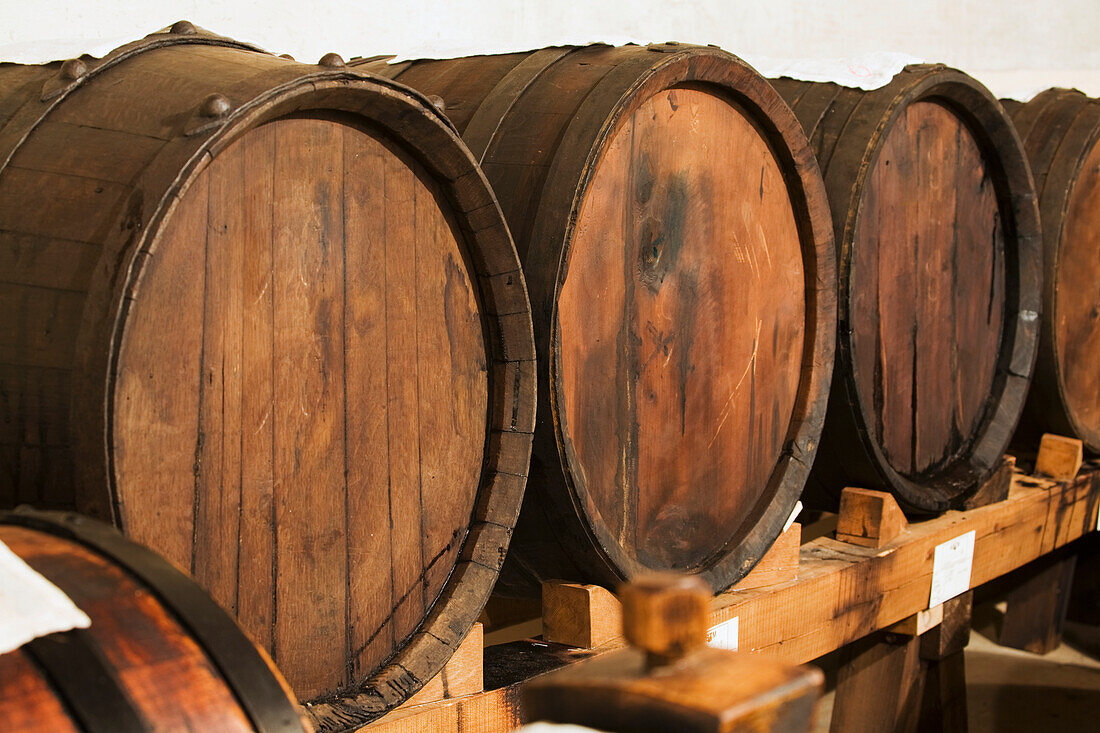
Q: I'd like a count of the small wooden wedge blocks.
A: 6